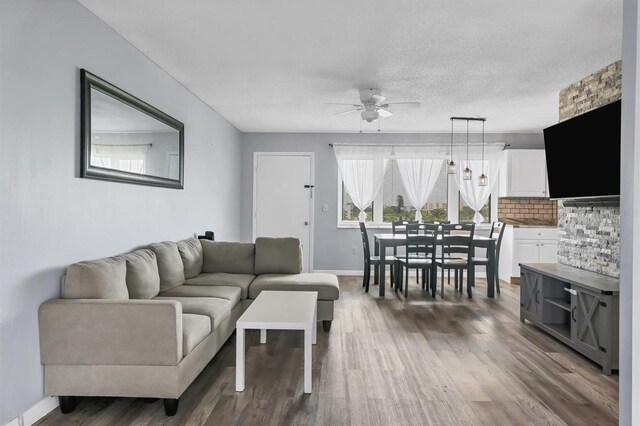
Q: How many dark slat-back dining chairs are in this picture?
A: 6